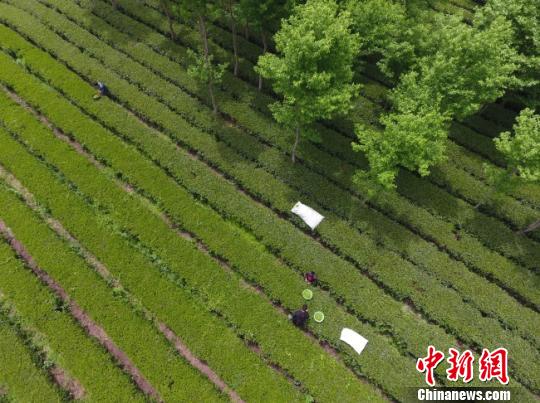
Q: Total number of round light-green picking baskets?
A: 2